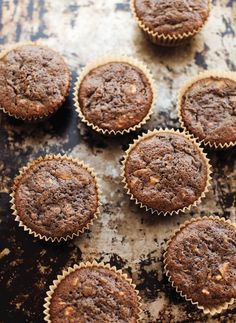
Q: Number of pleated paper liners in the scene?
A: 8